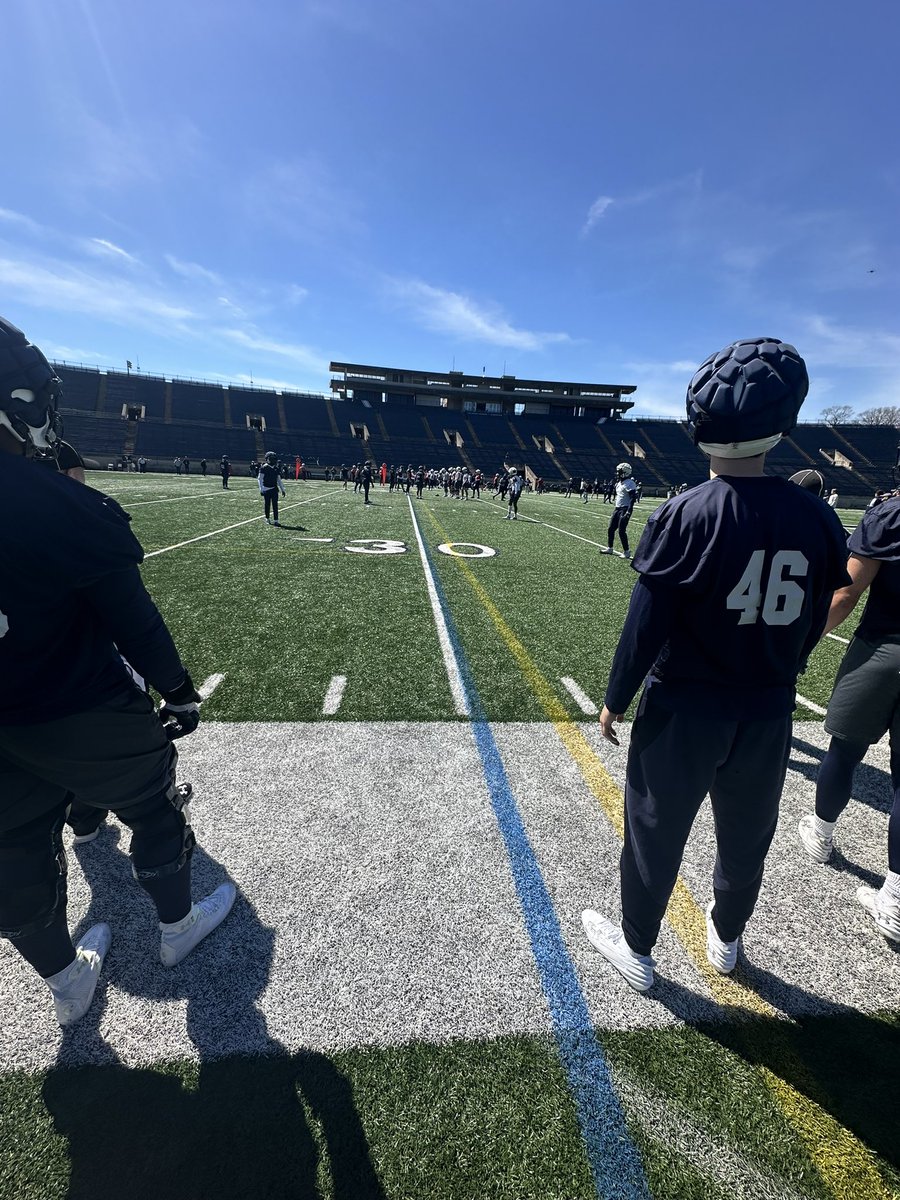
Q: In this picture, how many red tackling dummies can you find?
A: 2